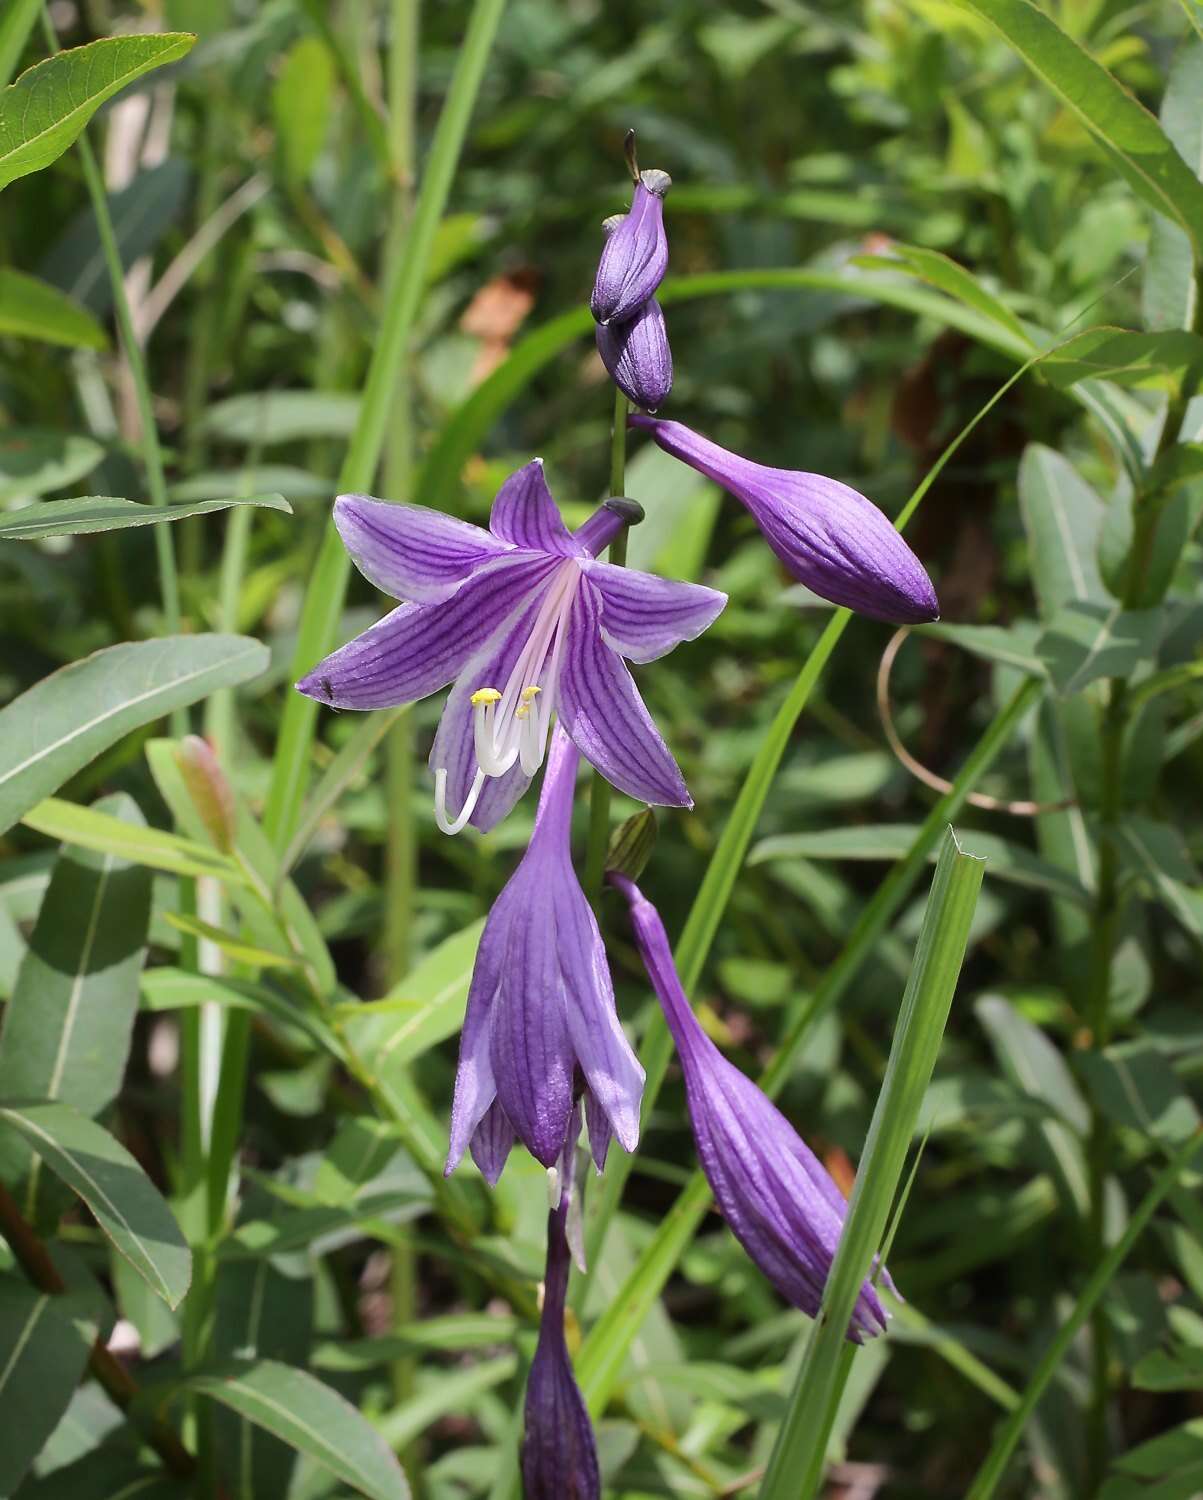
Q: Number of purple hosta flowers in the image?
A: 7